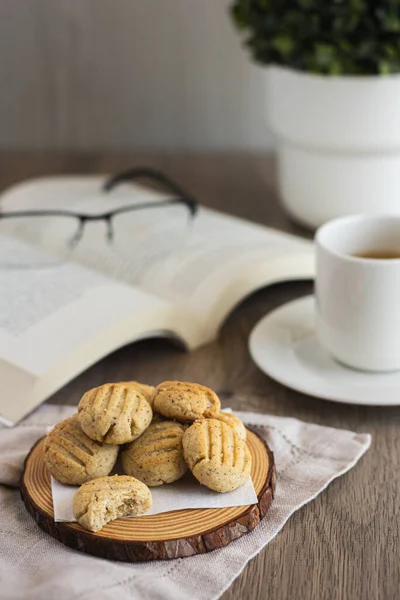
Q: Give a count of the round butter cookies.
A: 8